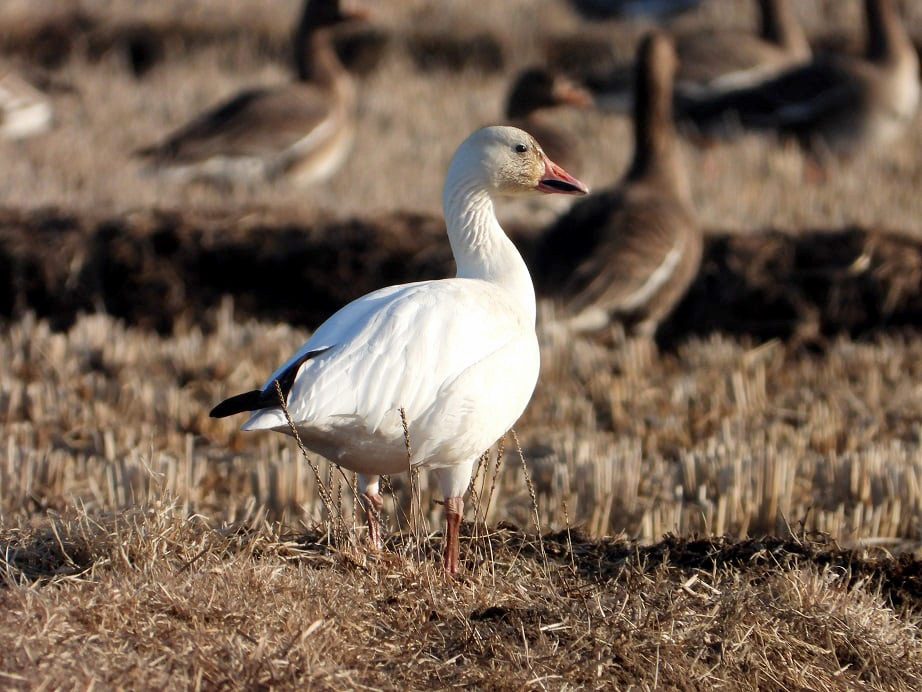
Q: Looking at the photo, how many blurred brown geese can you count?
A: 5